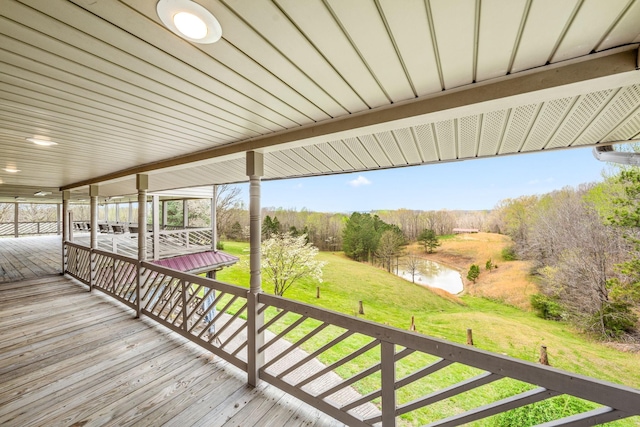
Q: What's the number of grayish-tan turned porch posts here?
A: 4